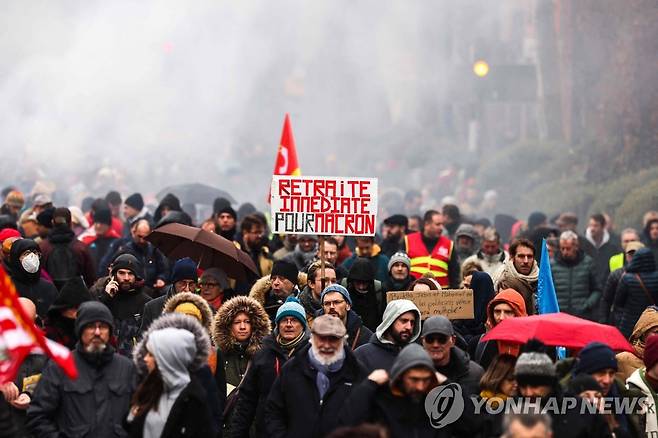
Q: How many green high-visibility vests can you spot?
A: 1